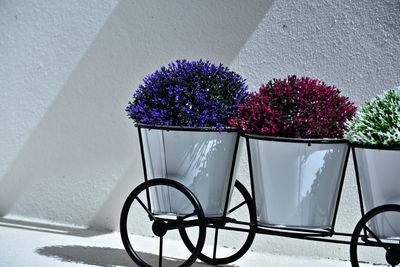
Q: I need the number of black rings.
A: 3